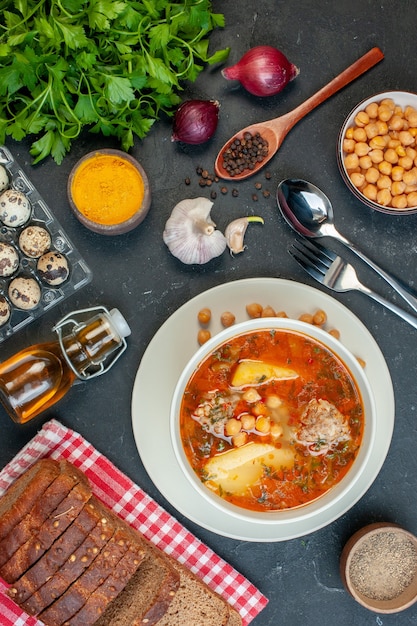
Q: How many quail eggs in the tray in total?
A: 7